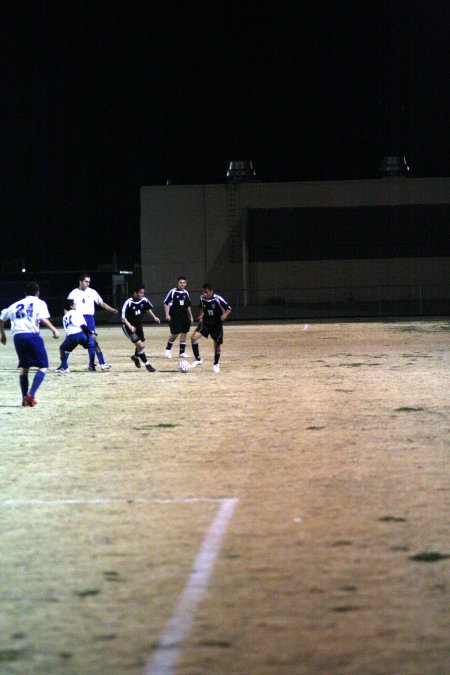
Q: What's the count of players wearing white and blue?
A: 3